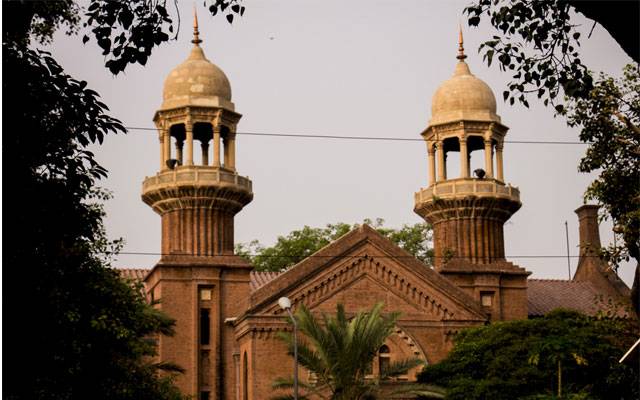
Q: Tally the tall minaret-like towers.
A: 2